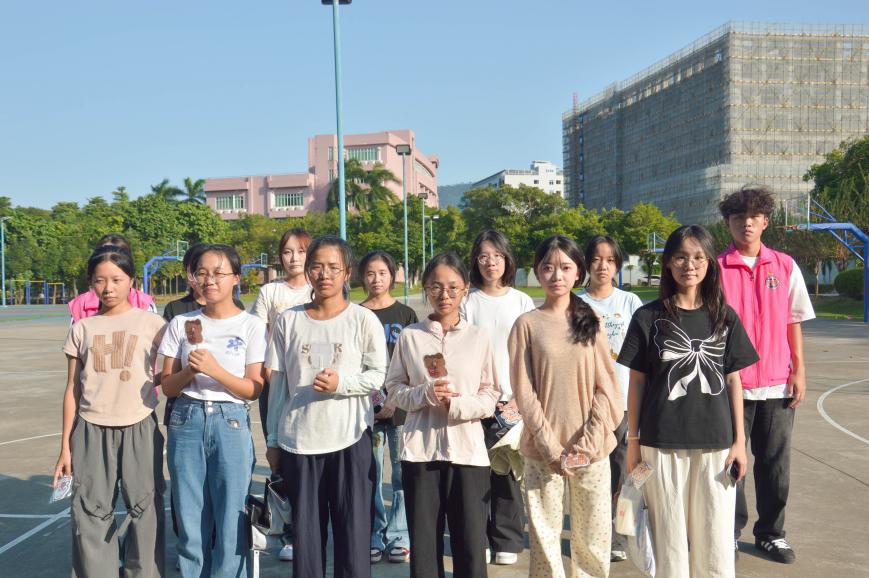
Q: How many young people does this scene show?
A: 13